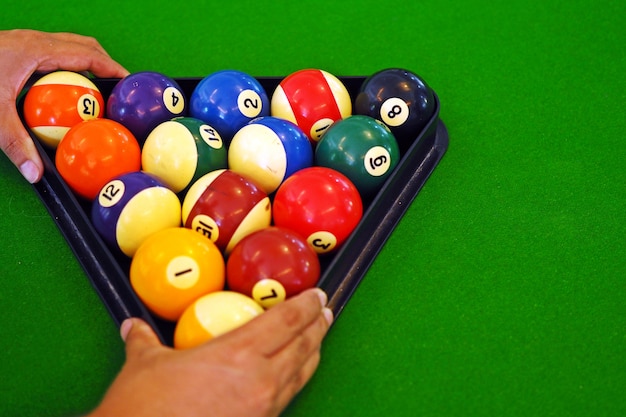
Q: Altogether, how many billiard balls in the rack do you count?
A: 15